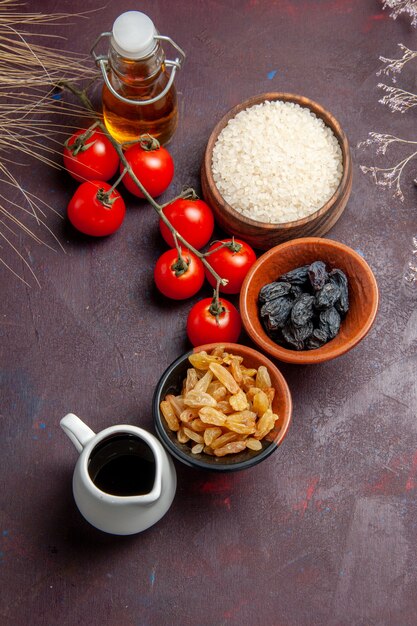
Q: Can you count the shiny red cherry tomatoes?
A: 7